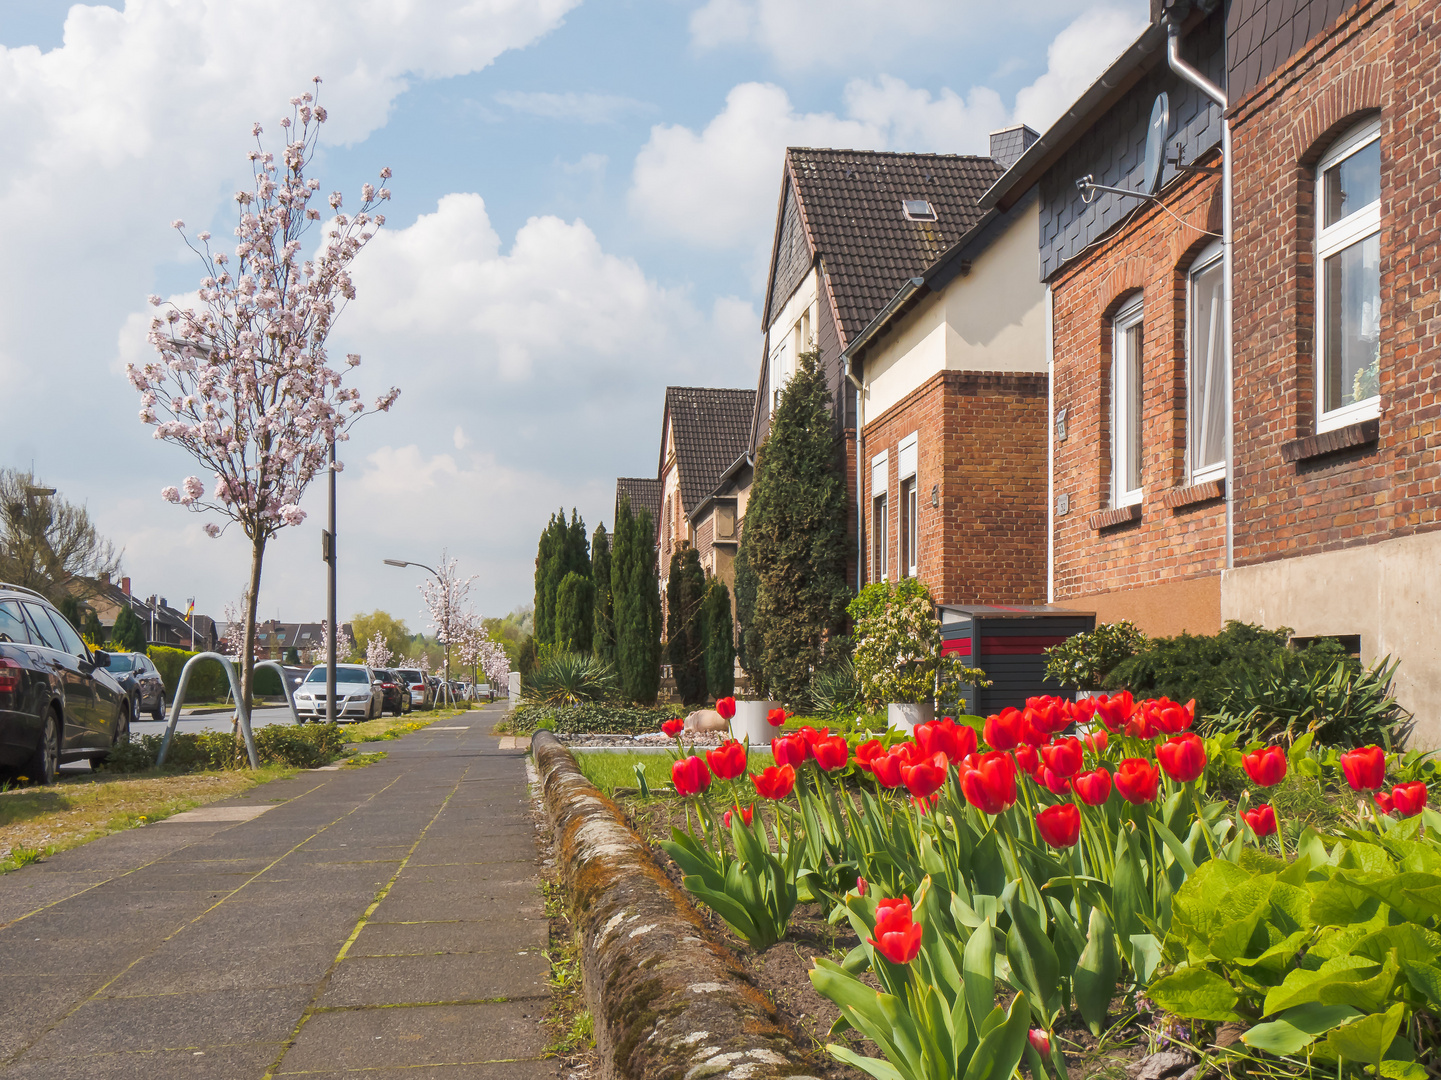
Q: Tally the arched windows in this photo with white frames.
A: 3